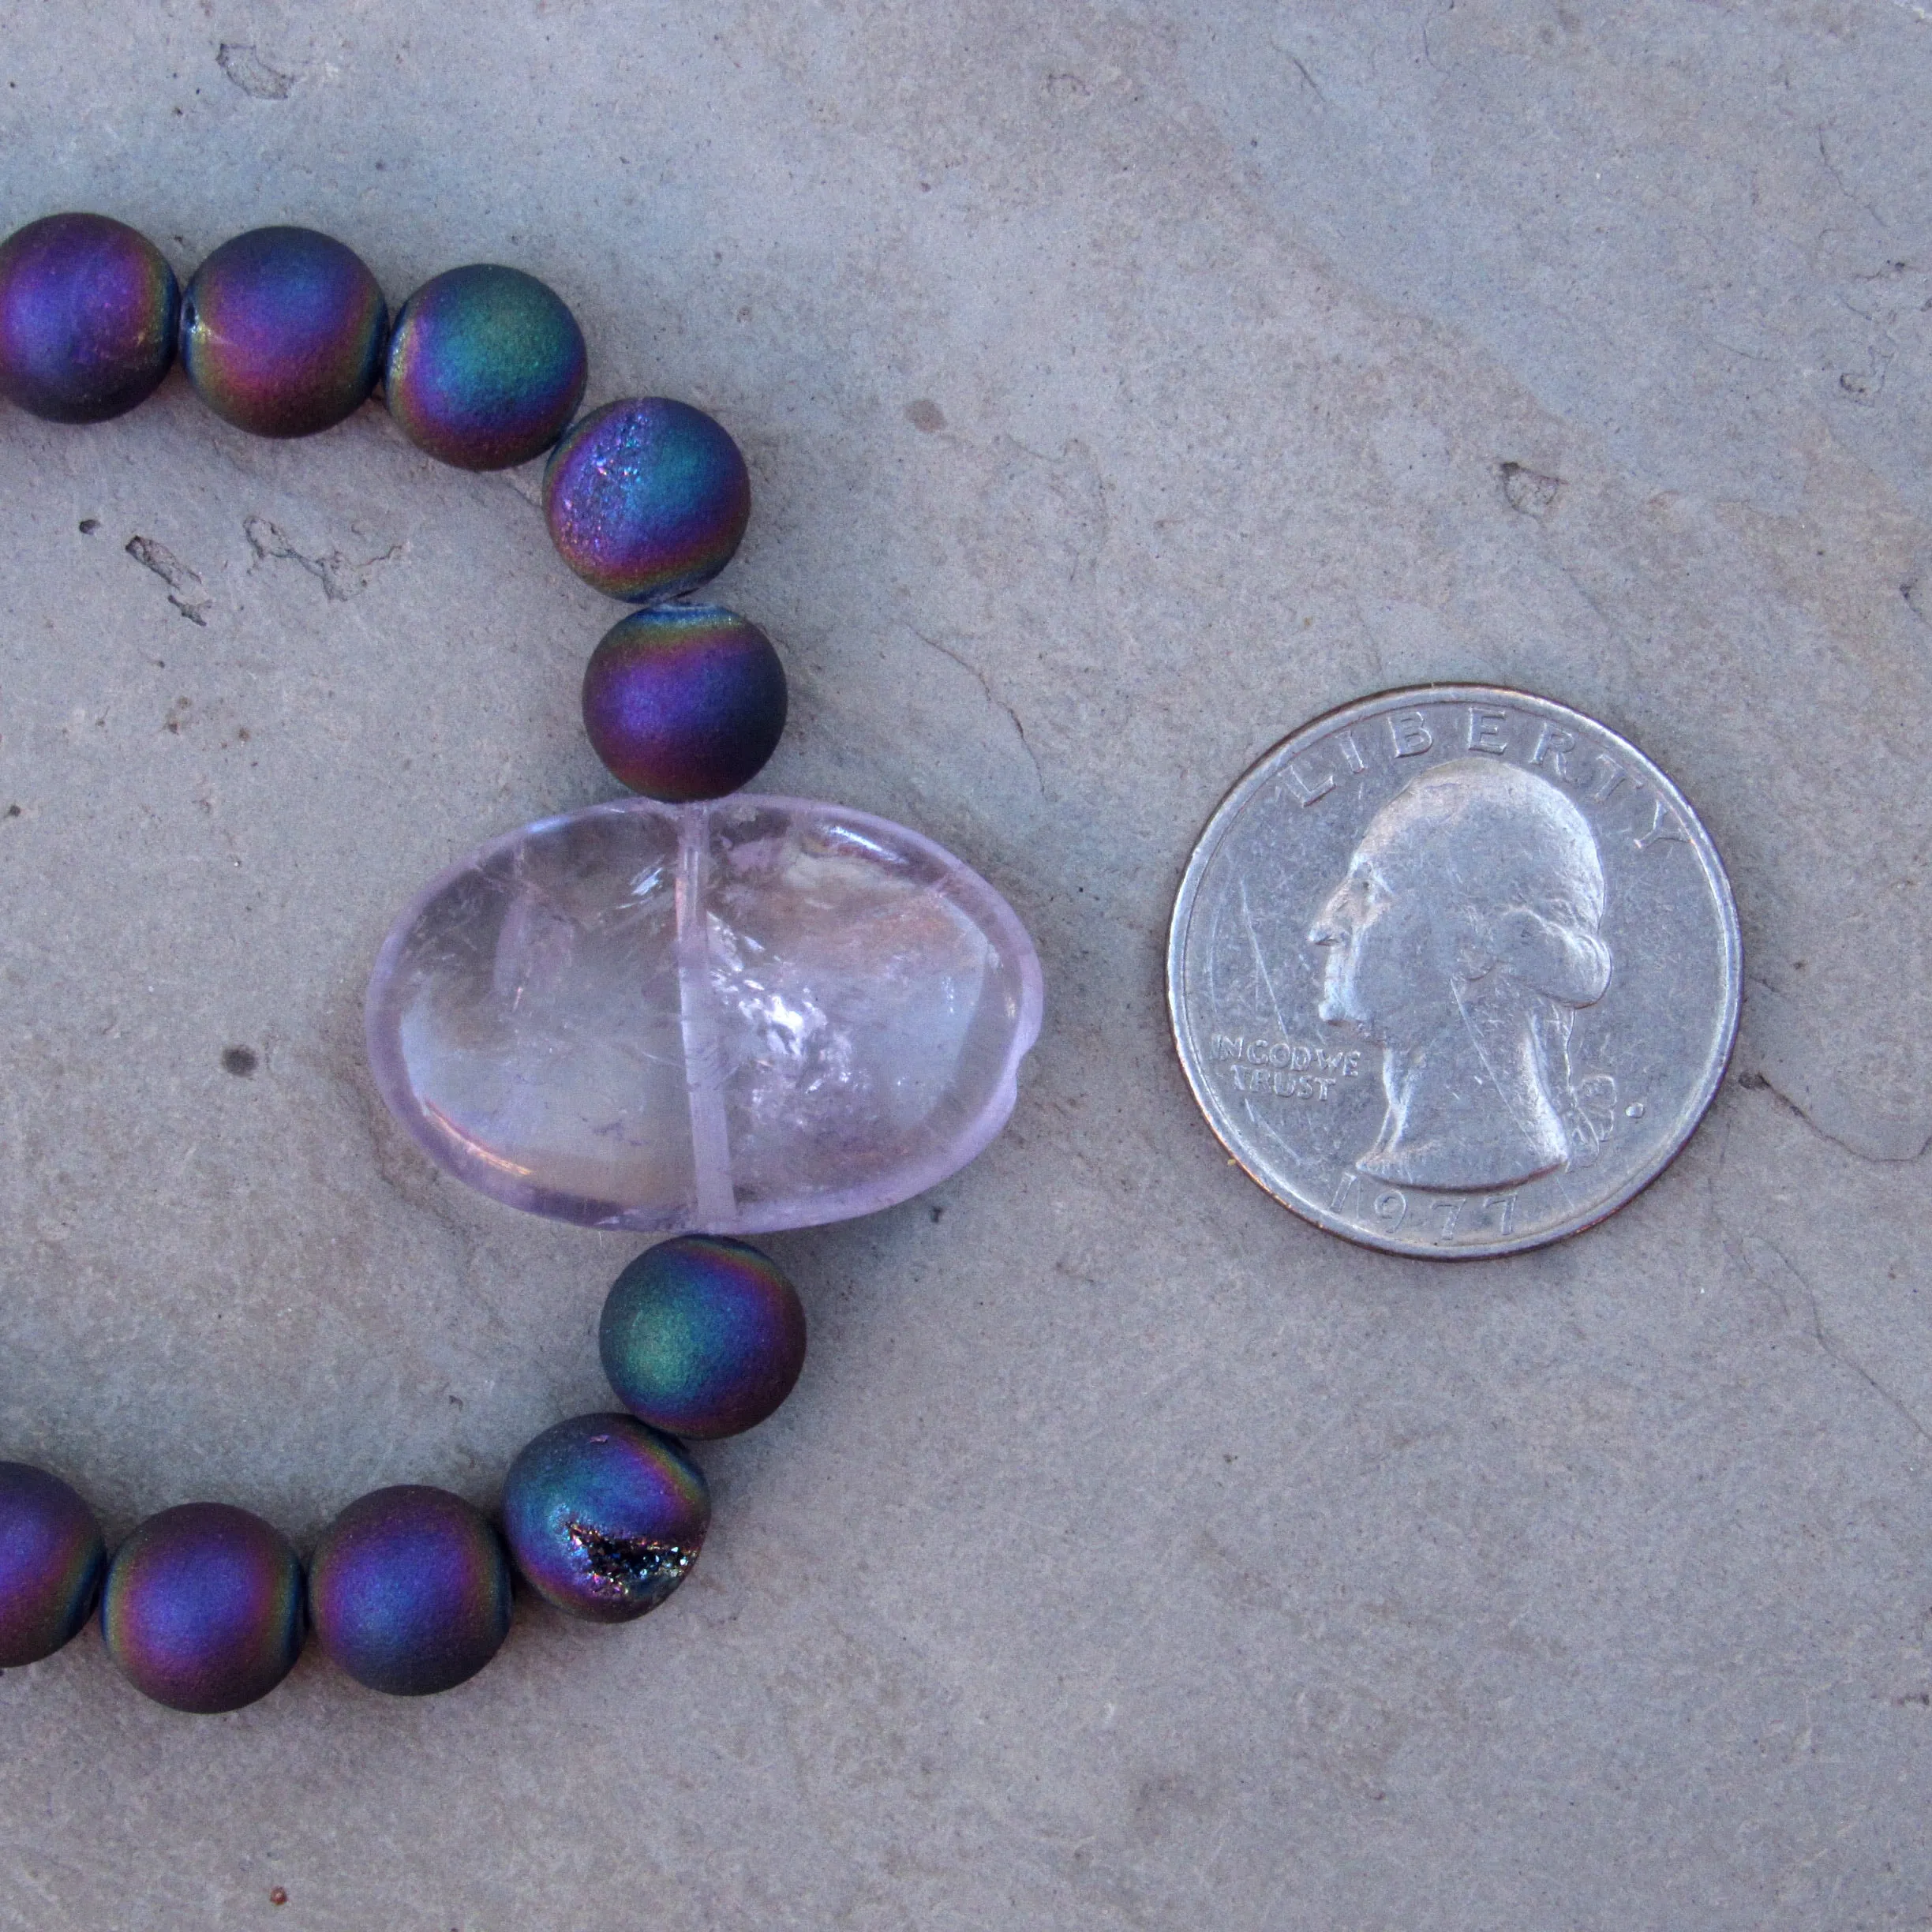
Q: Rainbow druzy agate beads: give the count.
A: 10